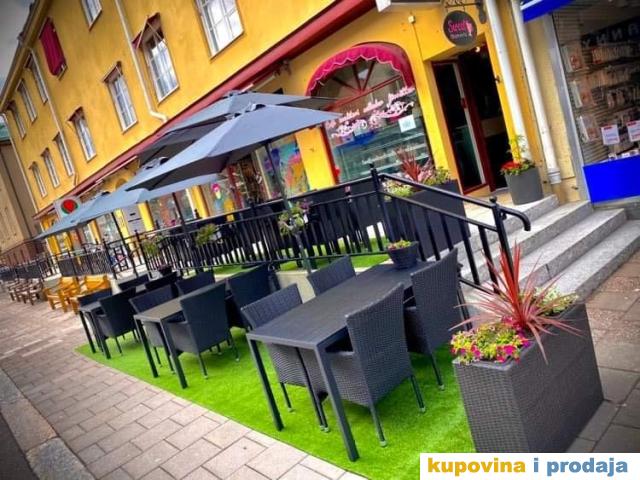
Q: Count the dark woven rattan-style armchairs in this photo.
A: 12